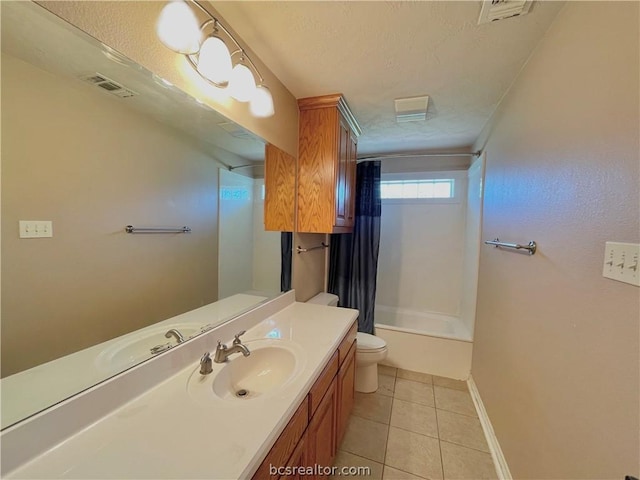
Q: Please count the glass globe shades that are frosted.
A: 4